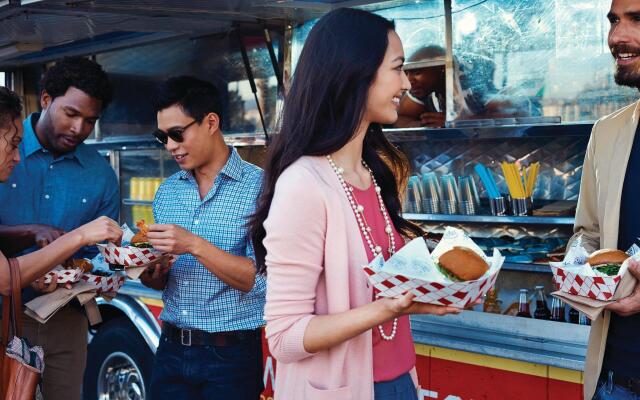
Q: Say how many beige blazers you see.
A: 1